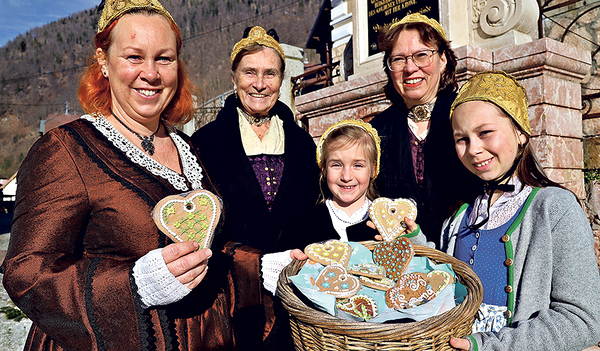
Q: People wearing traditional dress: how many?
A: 5